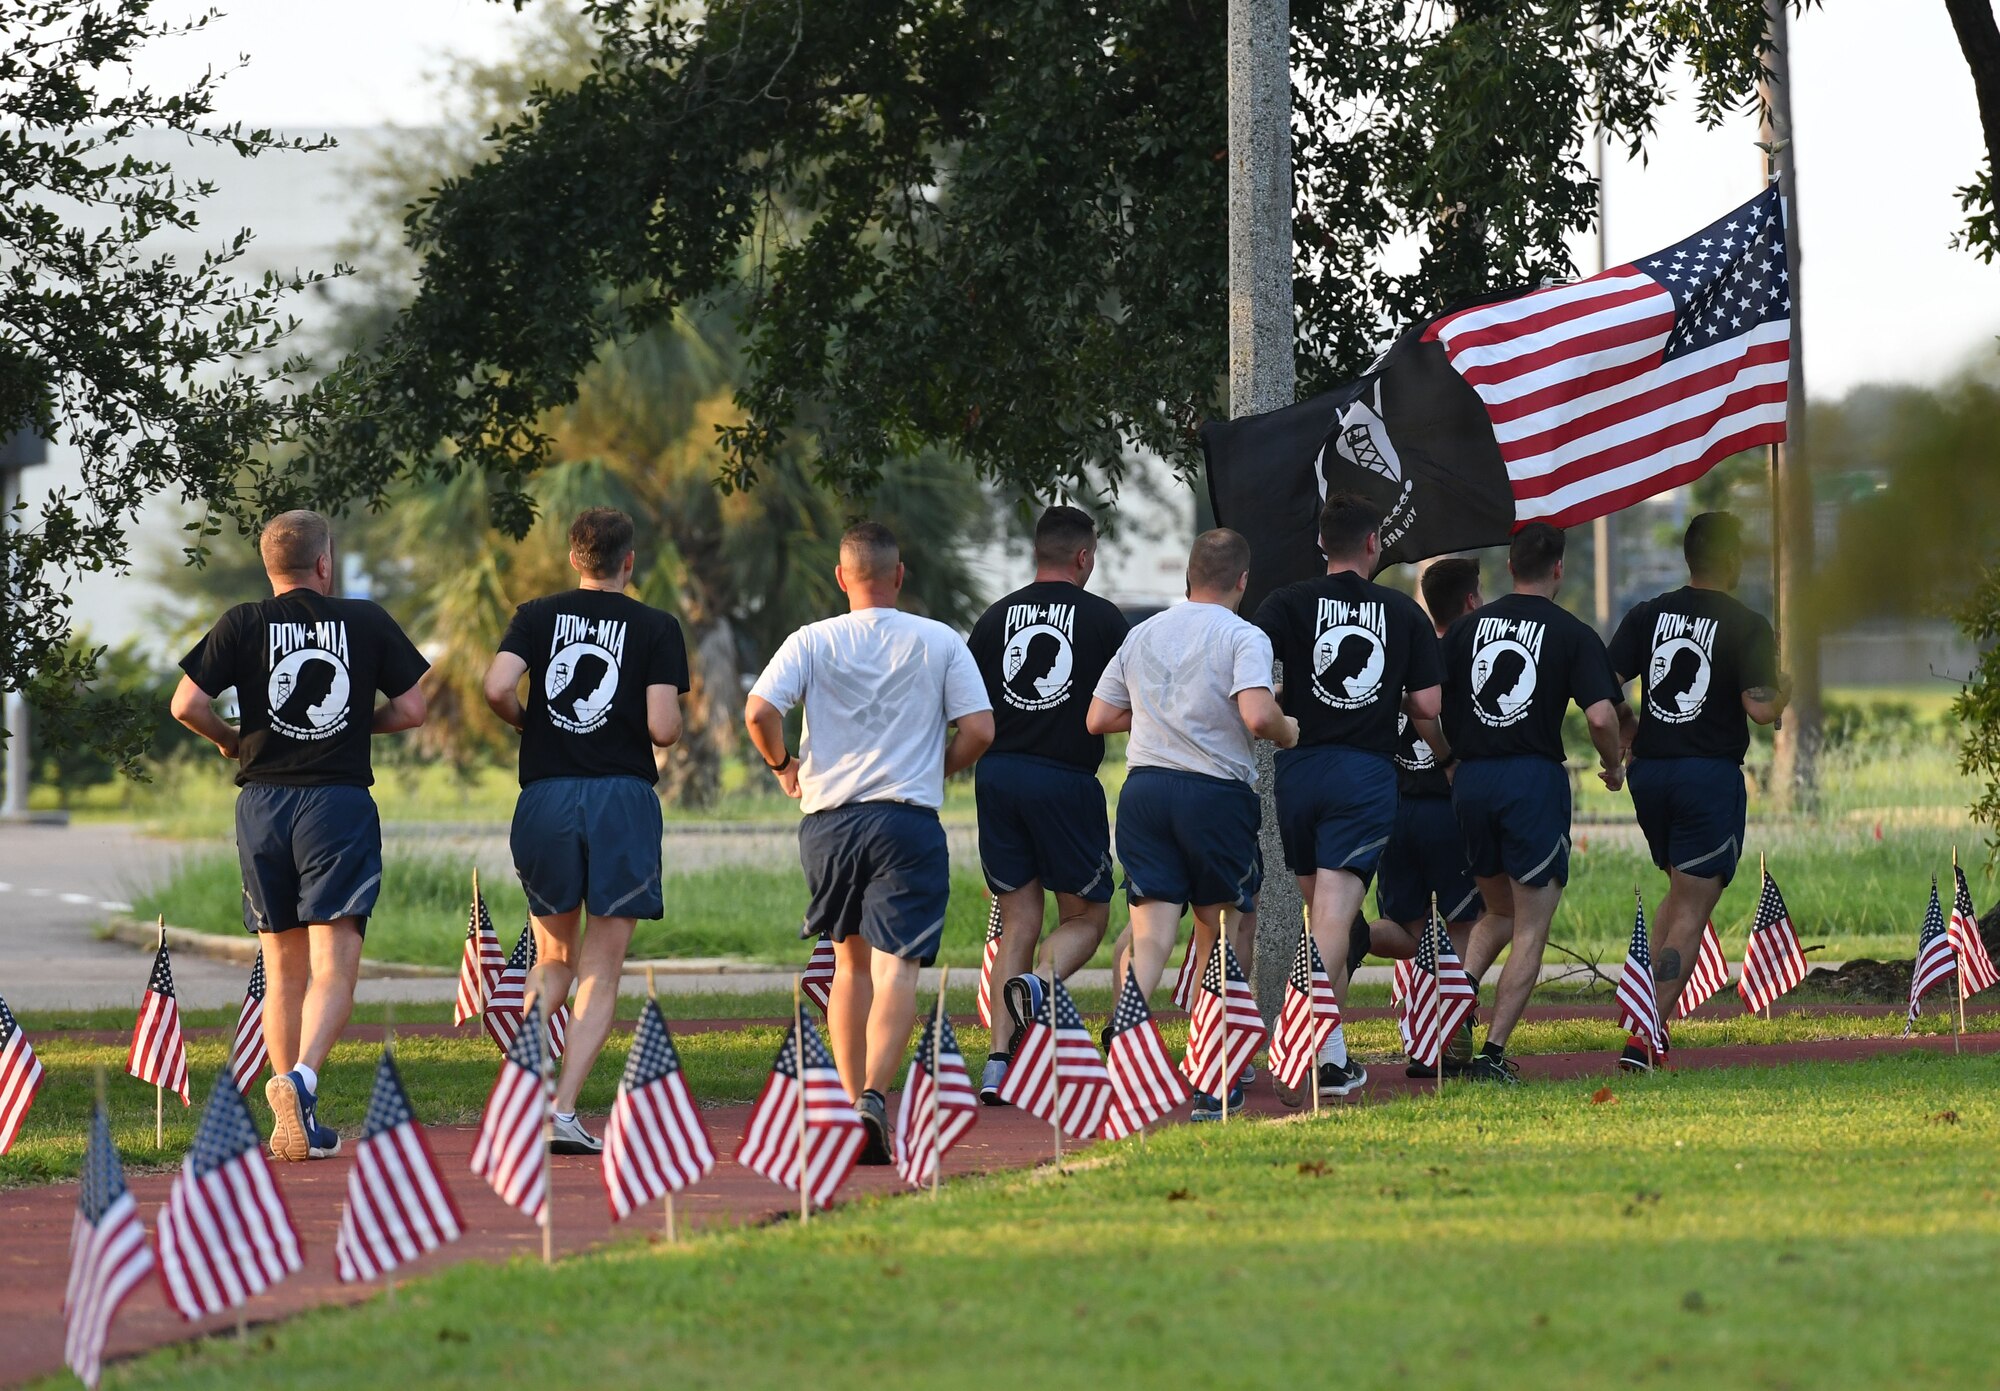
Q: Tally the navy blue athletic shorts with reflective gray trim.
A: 9